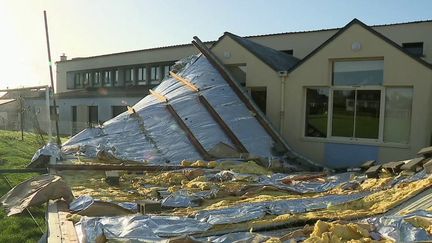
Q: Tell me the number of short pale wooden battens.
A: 3